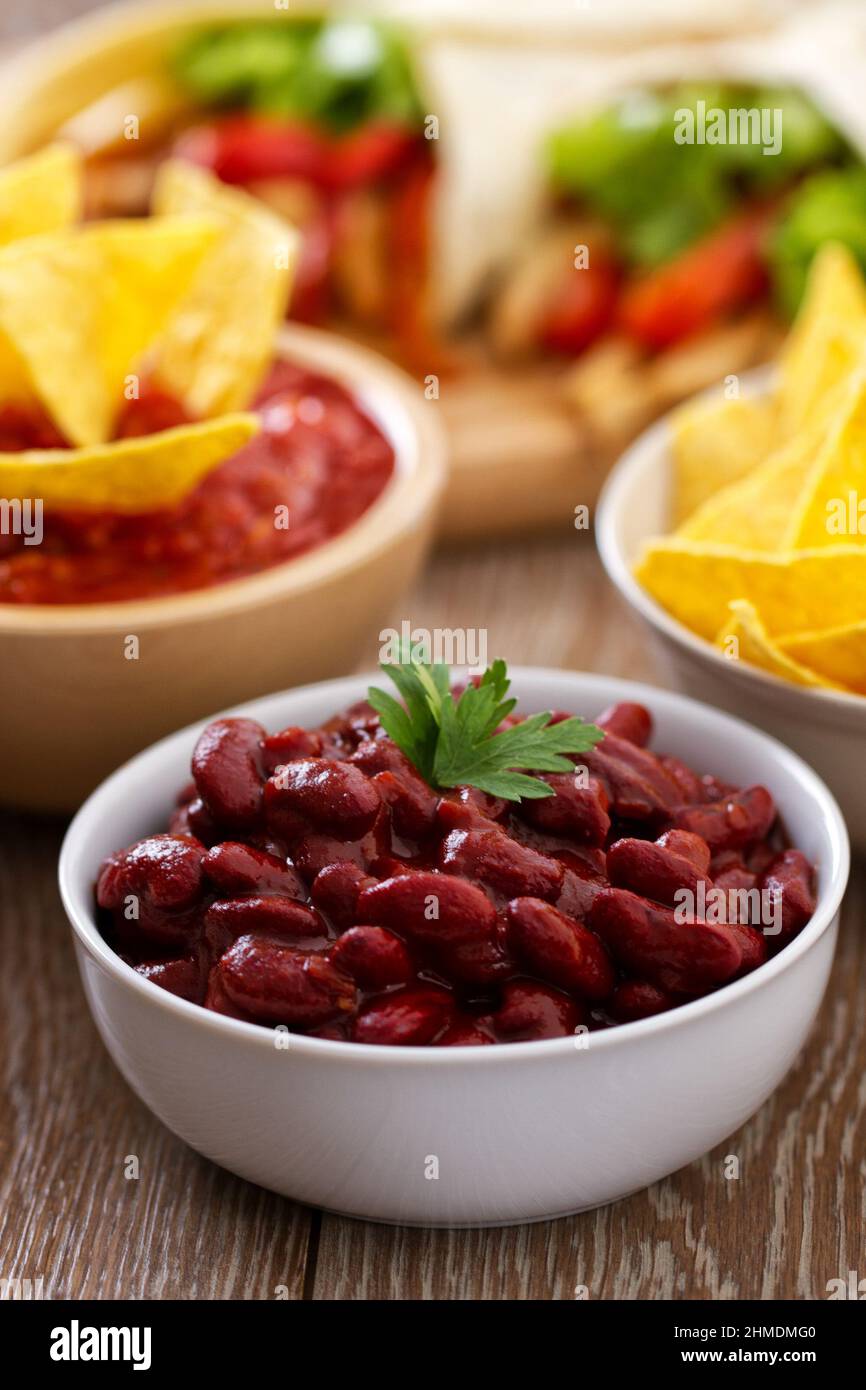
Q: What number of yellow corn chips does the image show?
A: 11